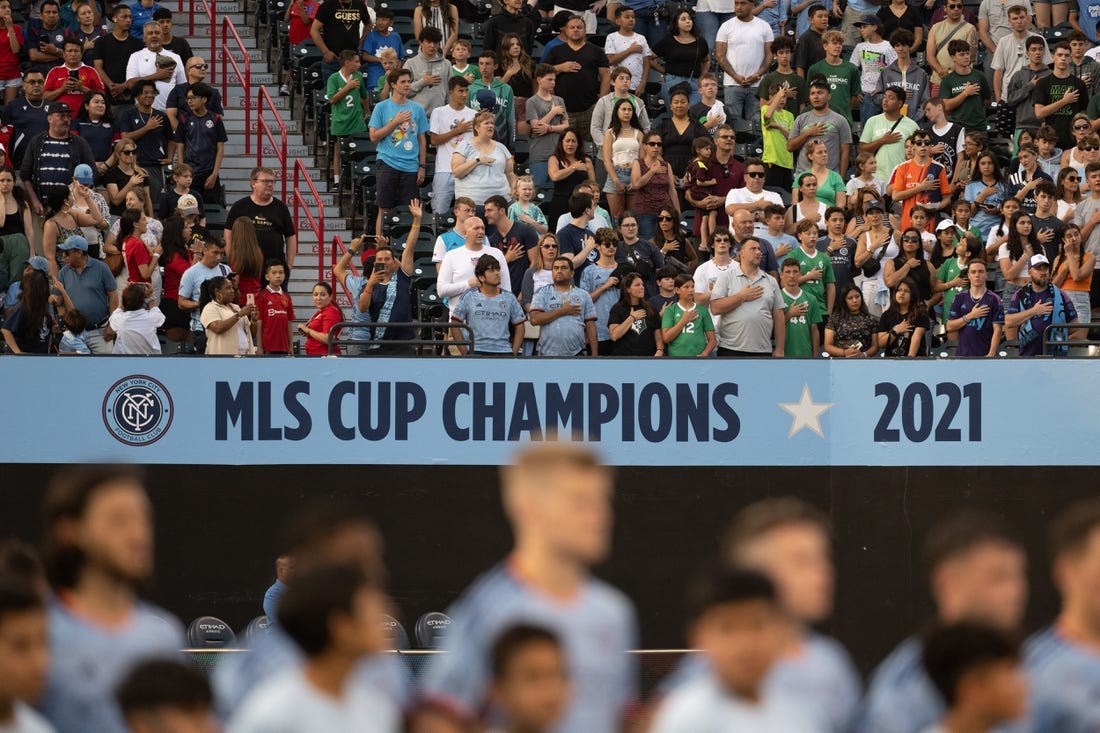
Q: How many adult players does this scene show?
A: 6